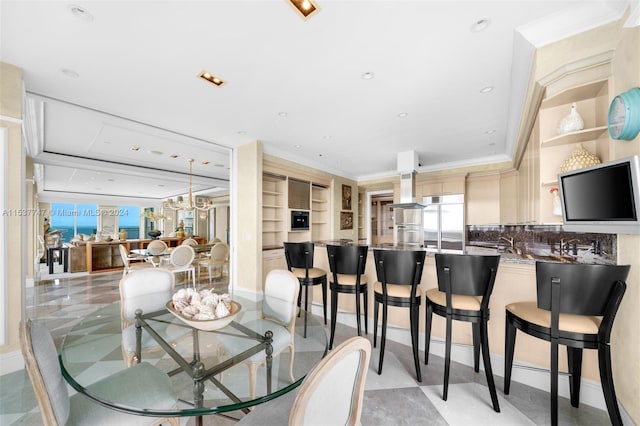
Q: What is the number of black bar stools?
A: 5